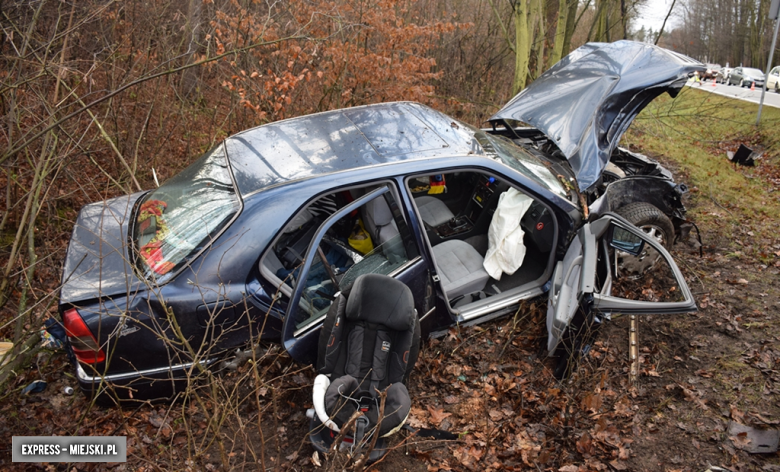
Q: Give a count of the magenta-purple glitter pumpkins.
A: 0